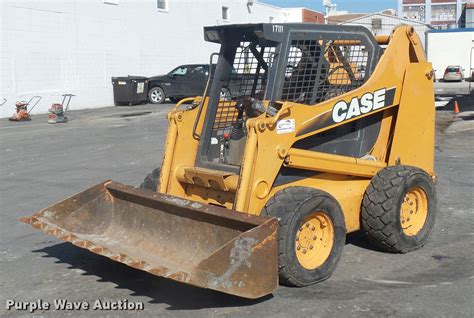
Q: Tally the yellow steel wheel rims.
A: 2